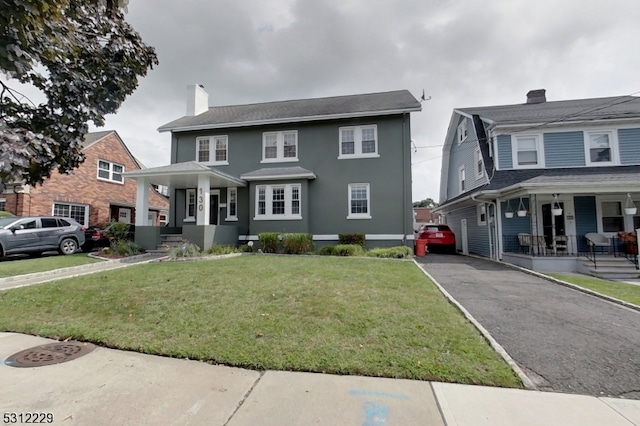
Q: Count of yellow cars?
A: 0